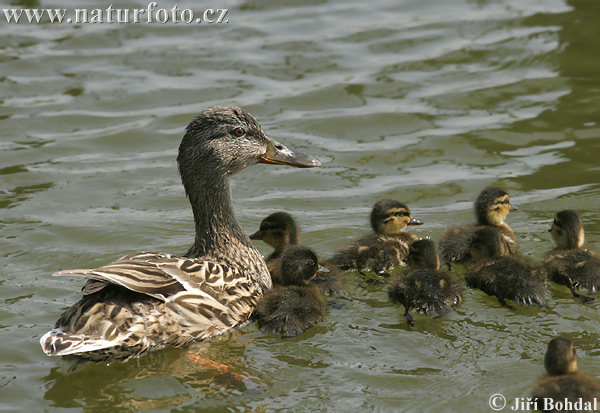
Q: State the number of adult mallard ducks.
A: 1